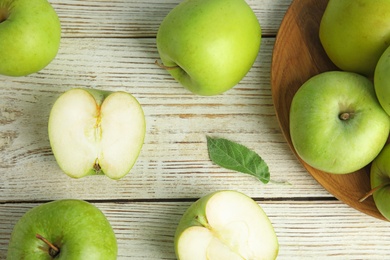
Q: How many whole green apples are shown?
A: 7